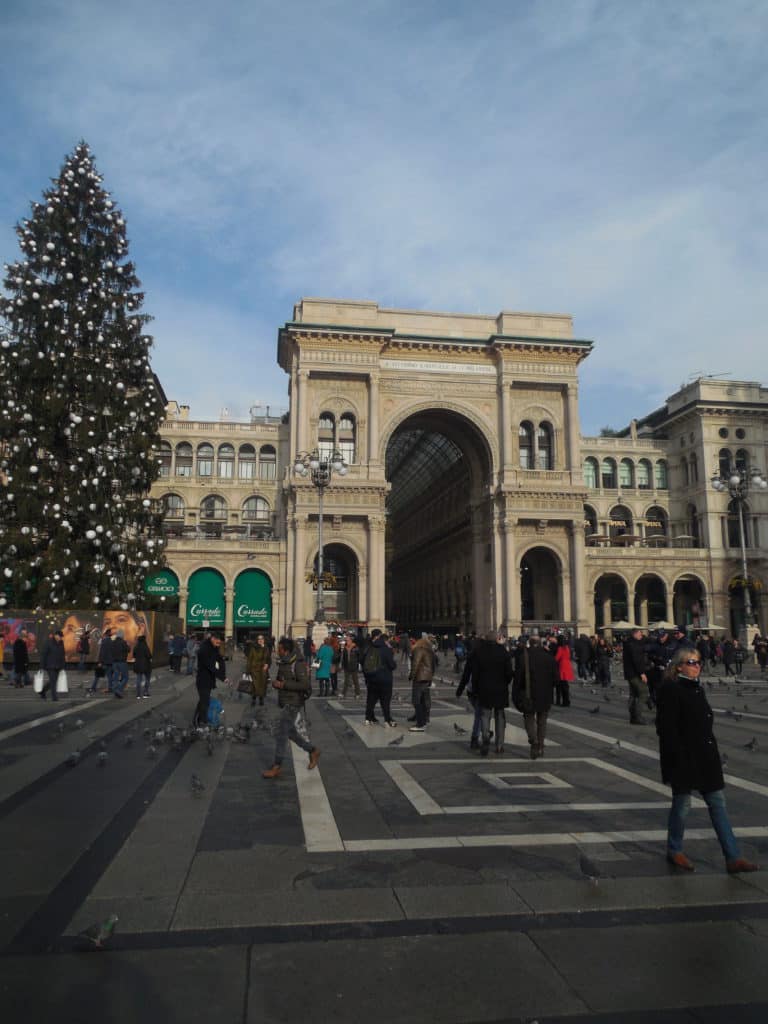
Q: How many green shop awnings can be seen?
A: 3